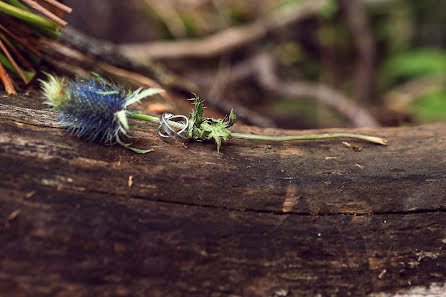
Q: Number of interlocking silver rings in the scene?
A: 2